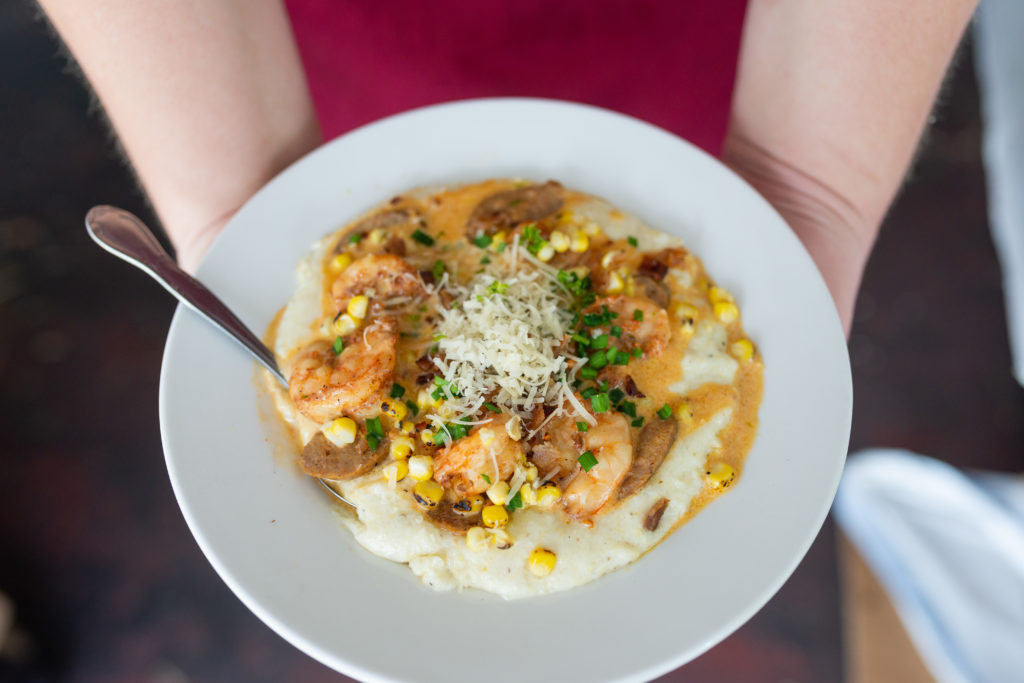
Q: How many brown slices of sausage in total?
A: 6